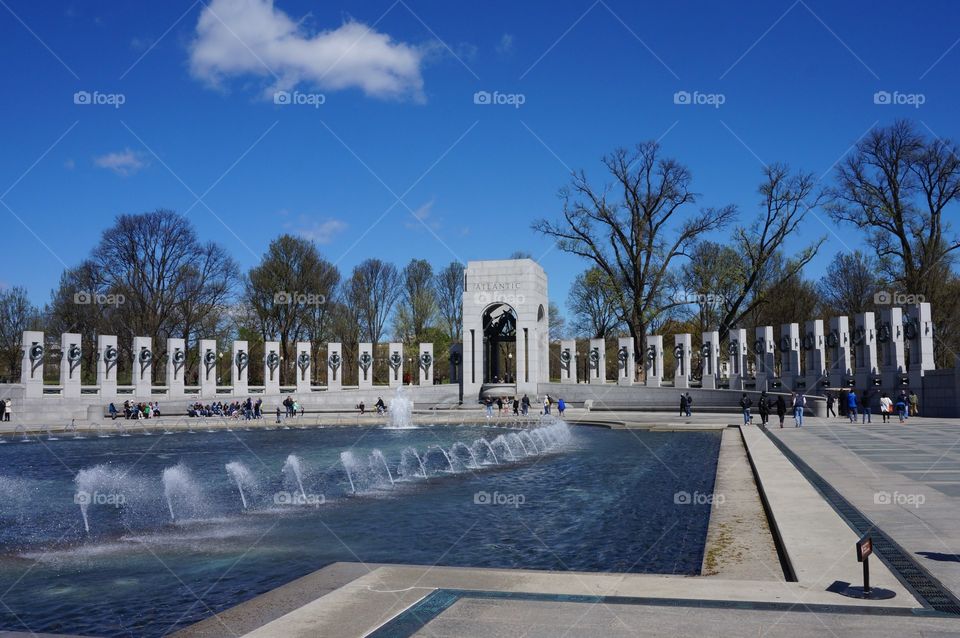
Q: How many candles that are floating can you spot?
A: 0